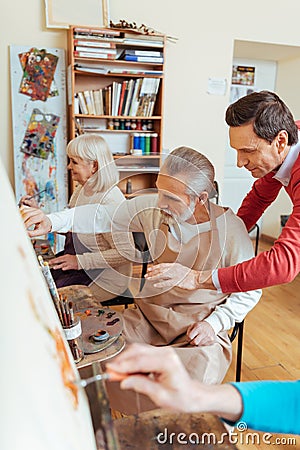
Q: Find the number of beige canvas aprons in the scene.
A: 1